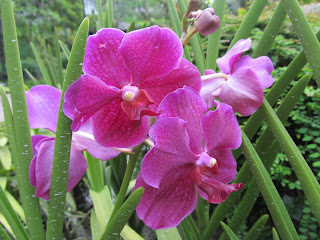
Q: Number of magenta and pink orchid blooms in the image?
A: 4